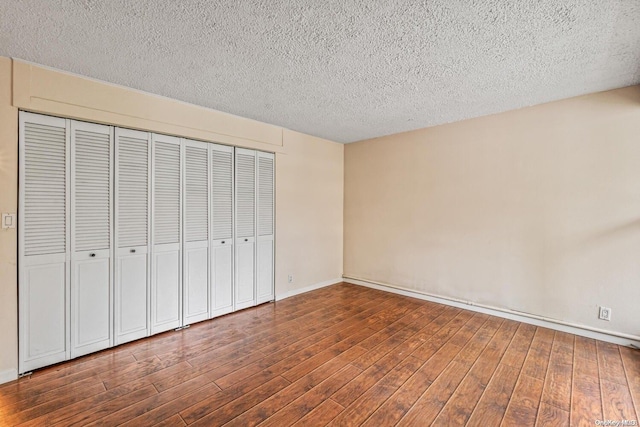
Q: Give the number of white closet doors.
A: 8